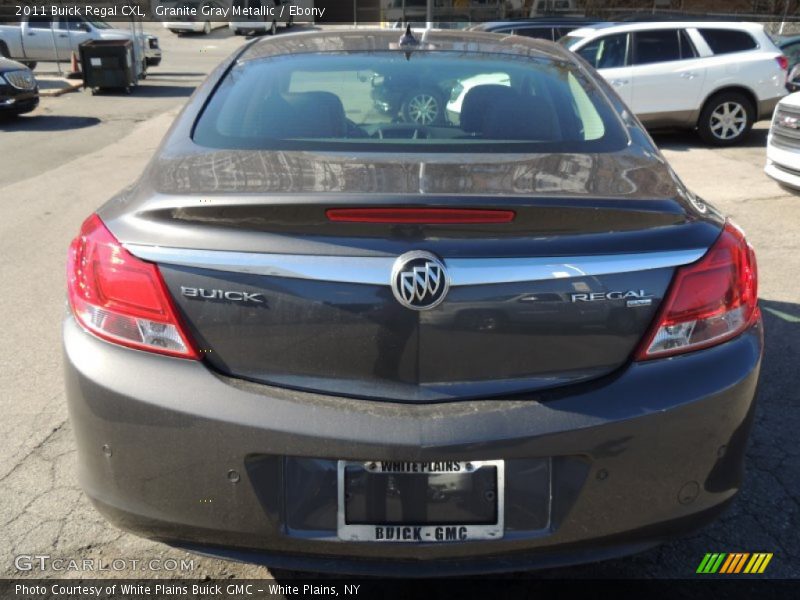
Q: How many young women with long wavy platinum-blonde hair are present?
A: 0